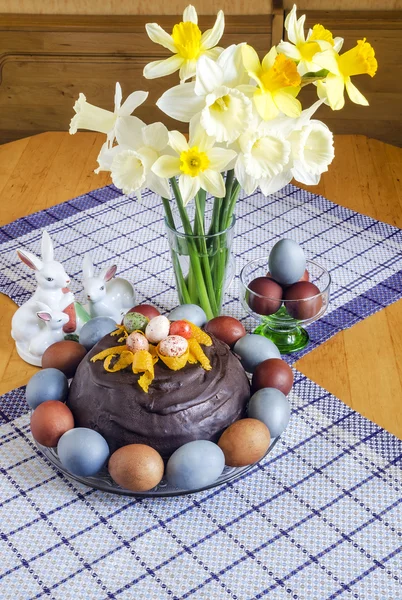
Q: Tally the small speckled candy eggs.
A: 5